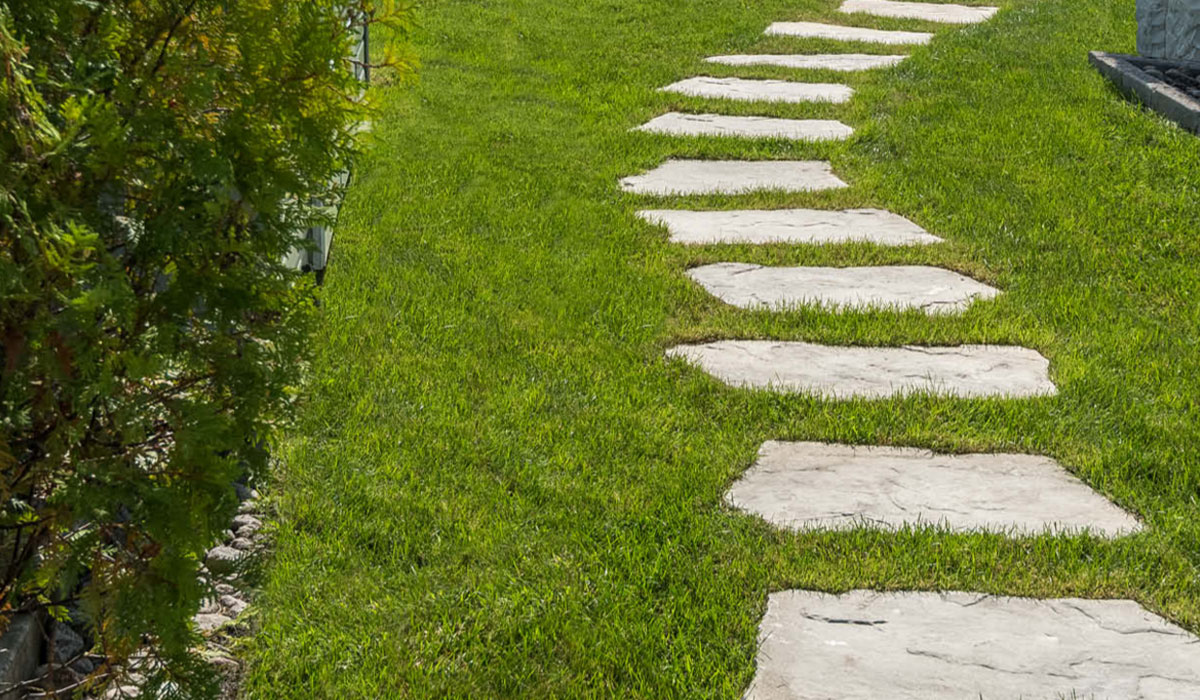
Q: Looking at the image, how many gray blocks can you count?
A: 11